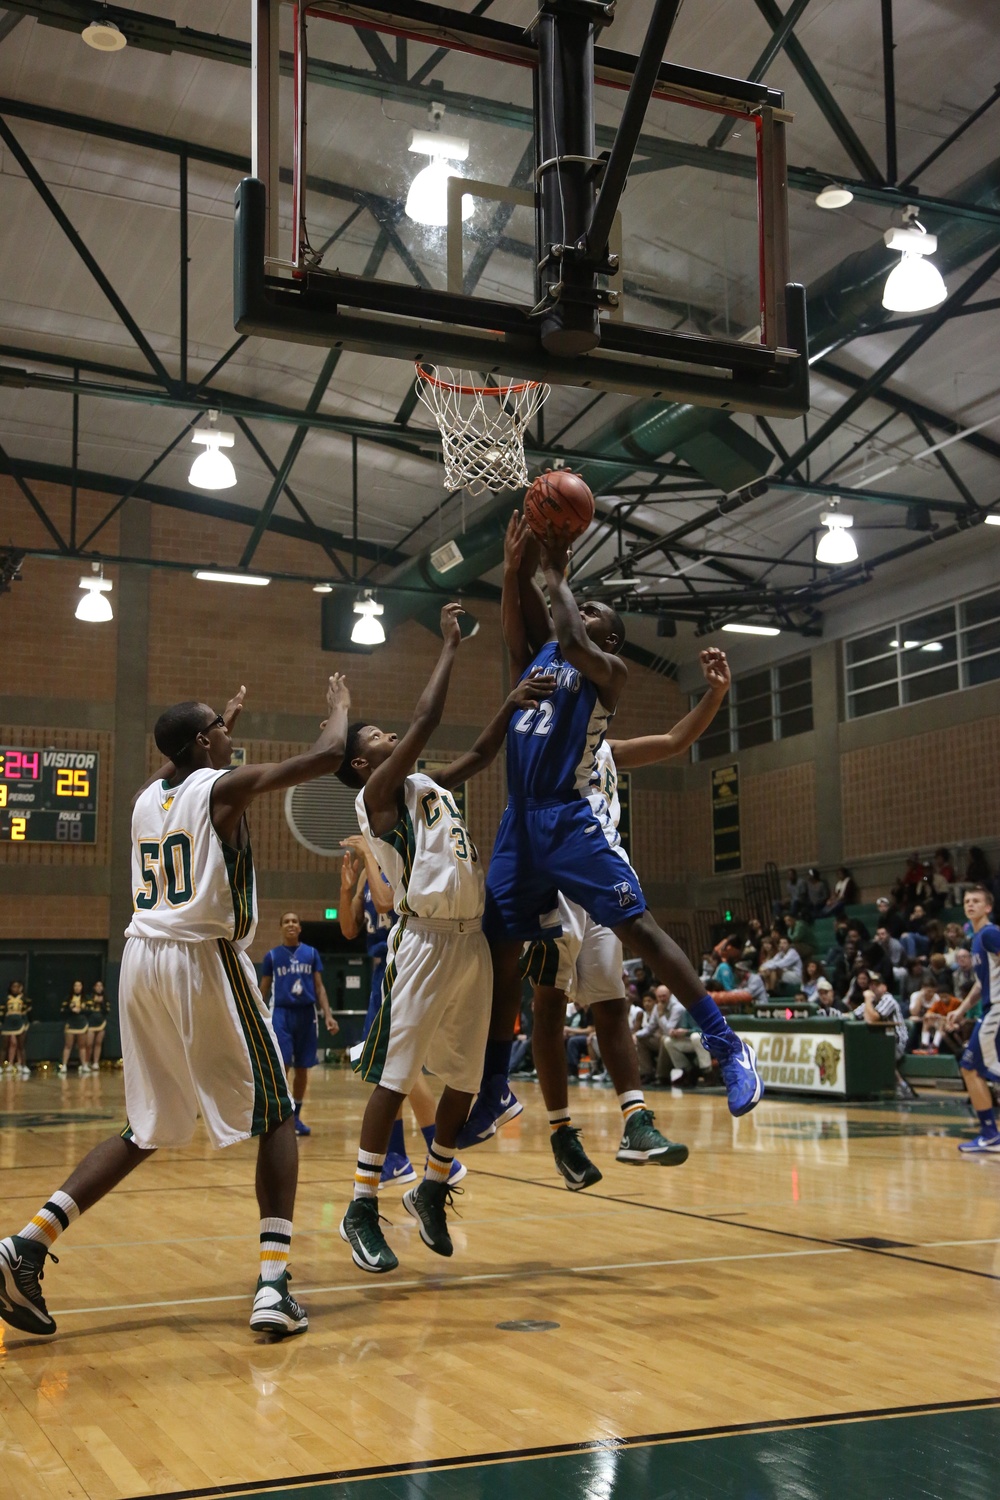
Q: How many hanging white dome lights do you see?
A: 6